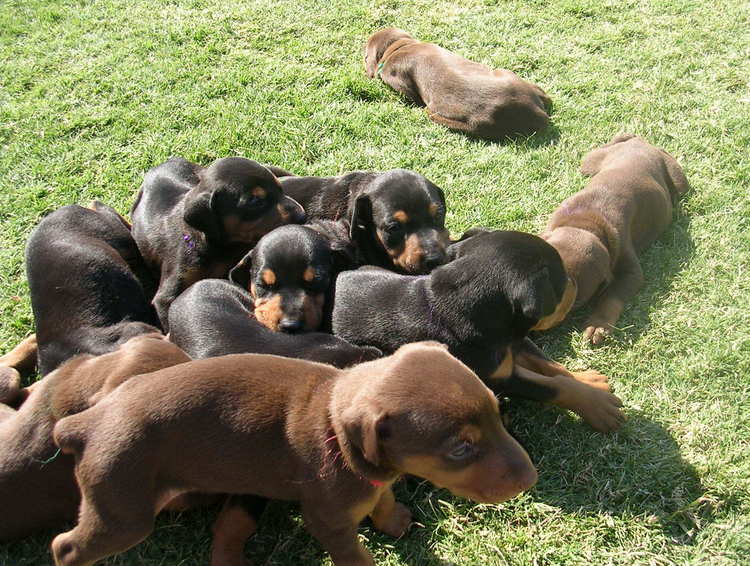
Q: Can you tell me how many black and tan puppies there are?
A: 6